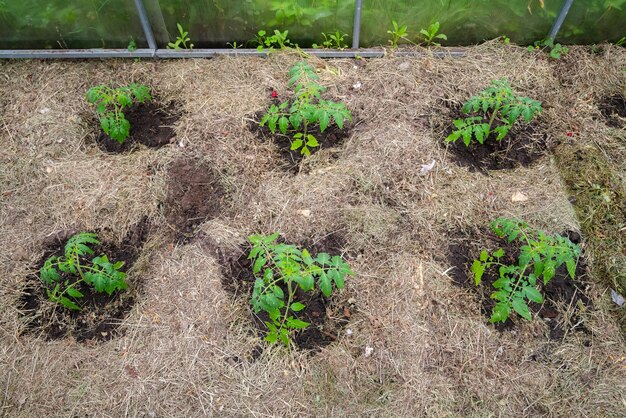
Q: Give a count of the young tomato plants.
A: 6